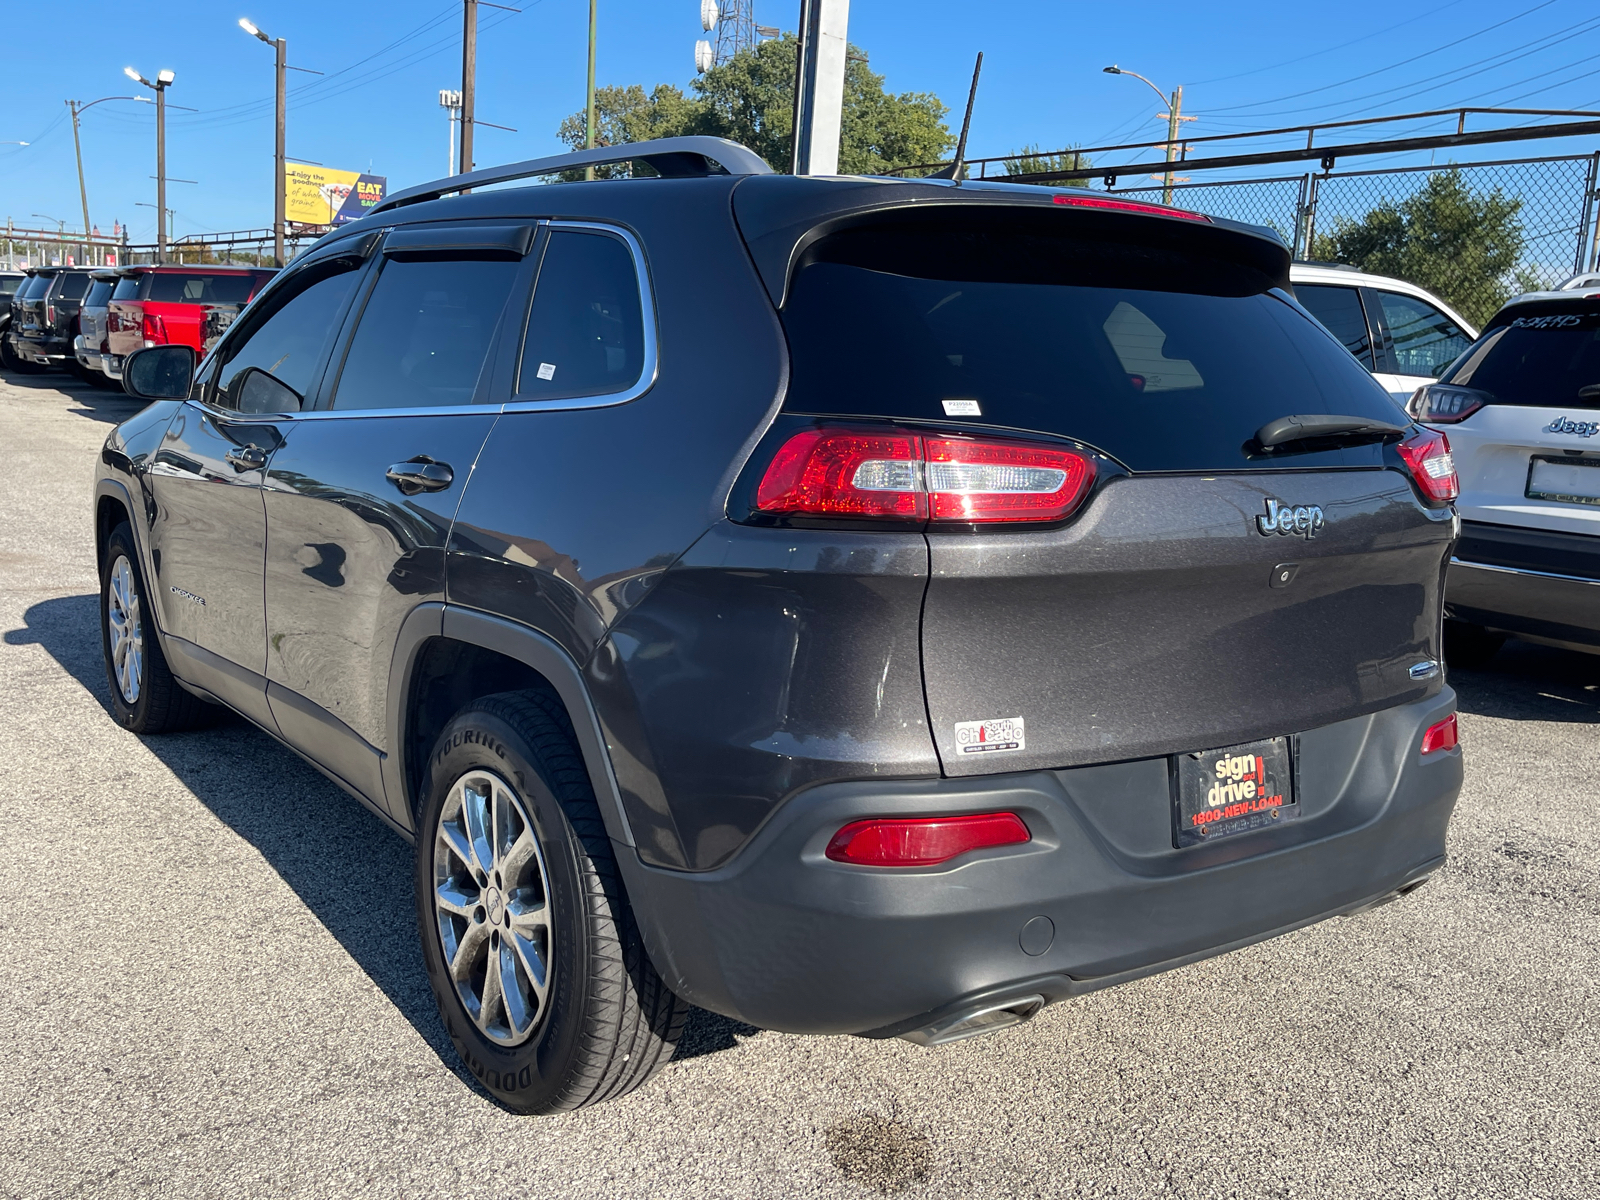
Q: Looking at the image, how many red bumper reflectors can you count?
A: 2